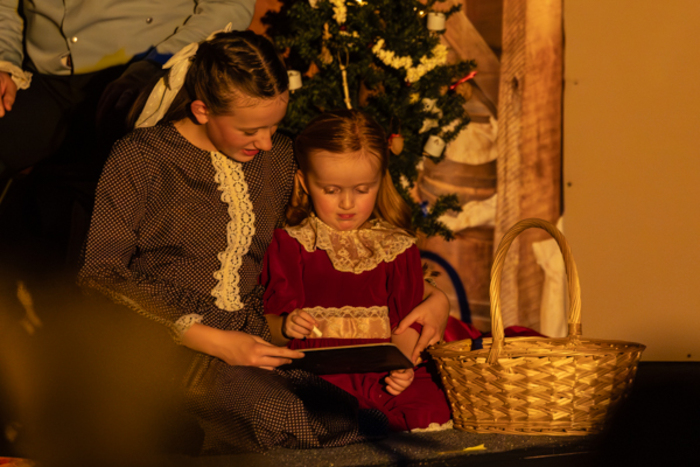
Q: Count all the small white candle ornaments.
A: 3